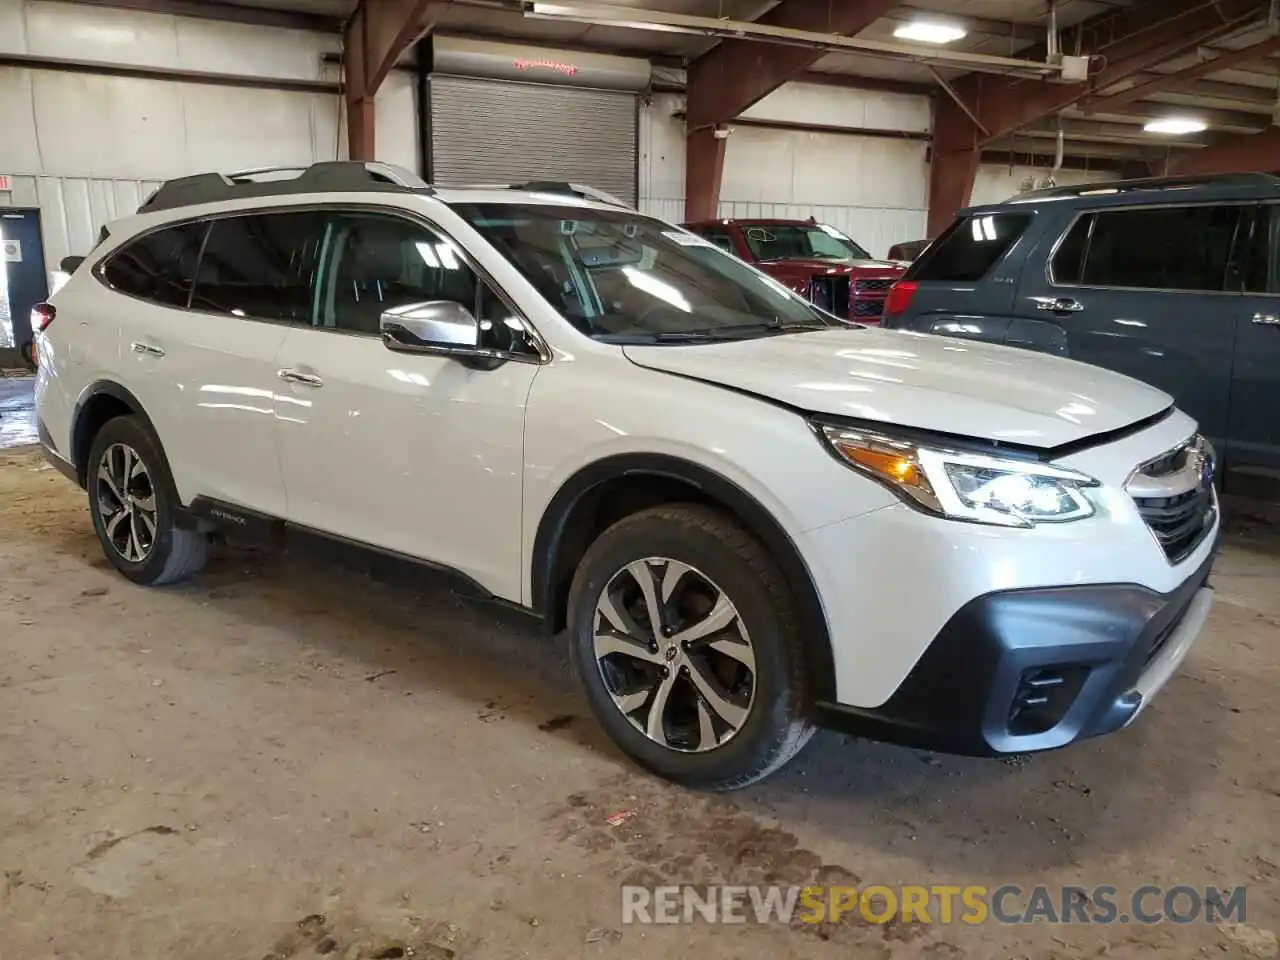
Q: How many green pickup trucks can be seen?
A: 0